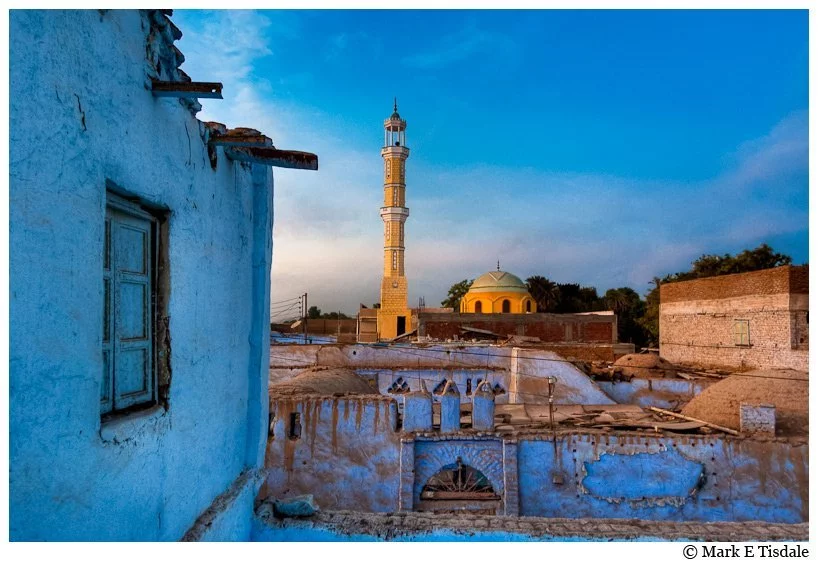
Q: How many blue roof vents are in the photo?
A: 3